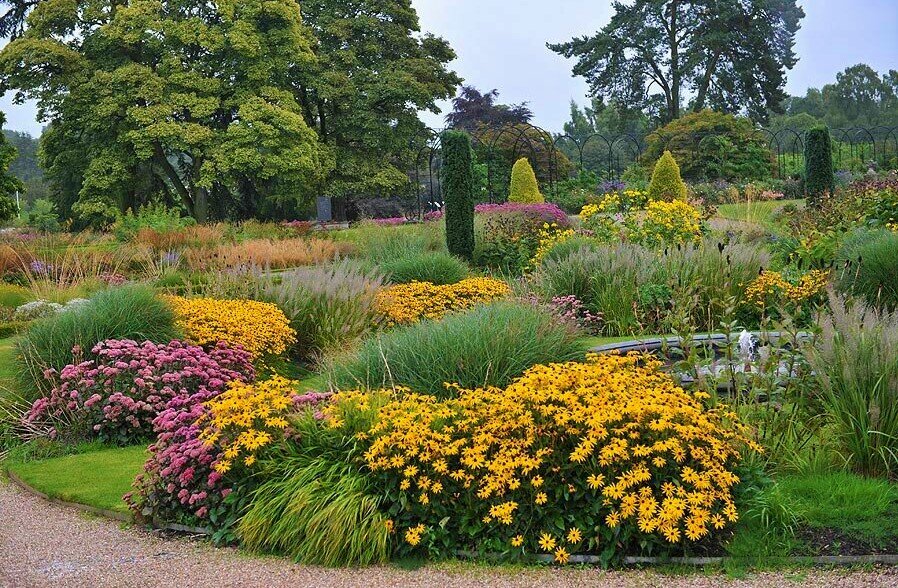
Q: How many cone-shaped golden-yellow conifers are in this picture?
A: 2